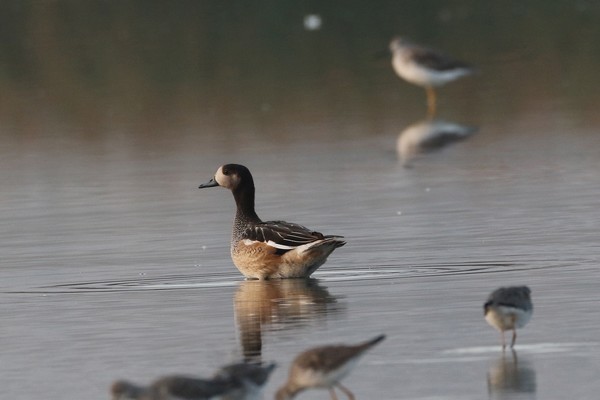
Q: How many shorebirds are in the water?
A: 5